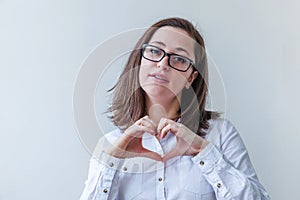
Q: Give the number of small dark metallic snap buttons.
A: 6